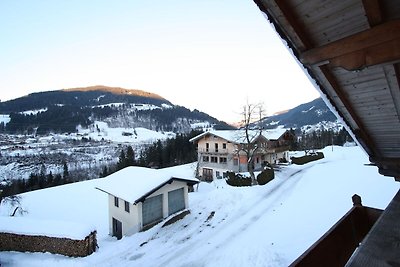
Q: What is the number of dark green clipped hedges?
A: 3